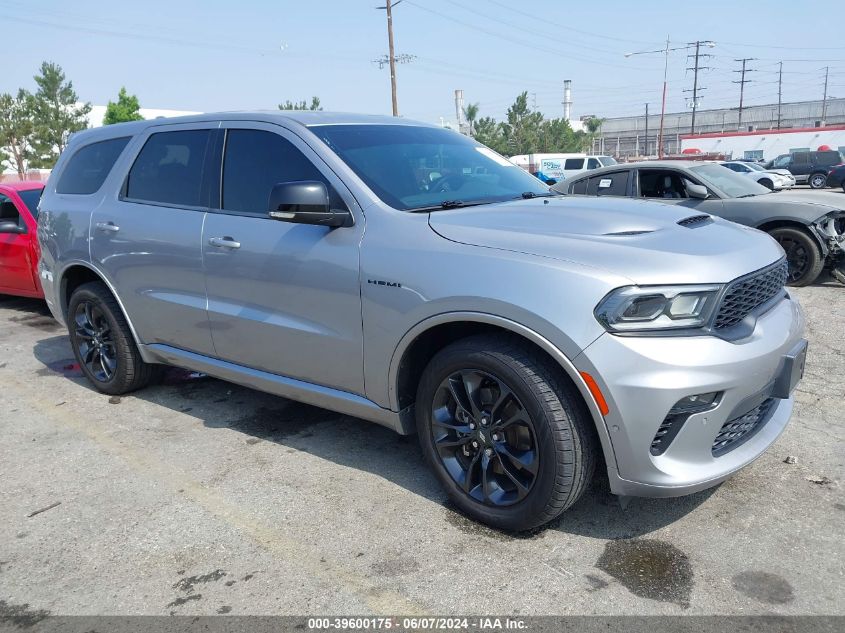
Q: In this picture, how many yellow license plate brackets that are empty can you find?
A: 0